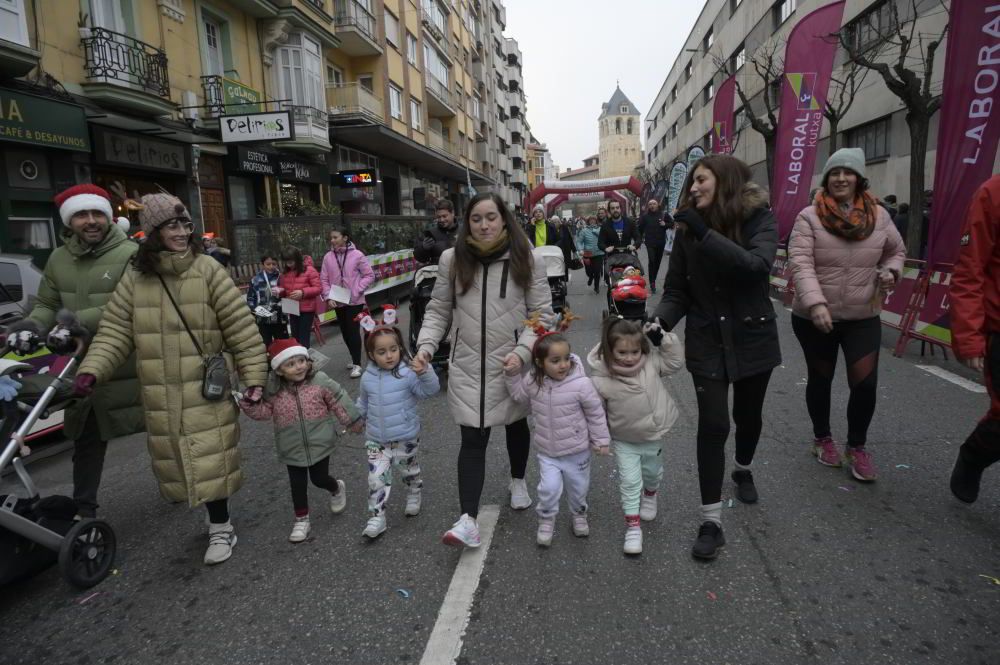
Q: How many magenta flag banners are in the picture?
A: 3